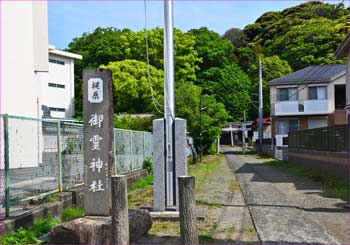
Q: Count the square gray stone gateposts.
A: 2